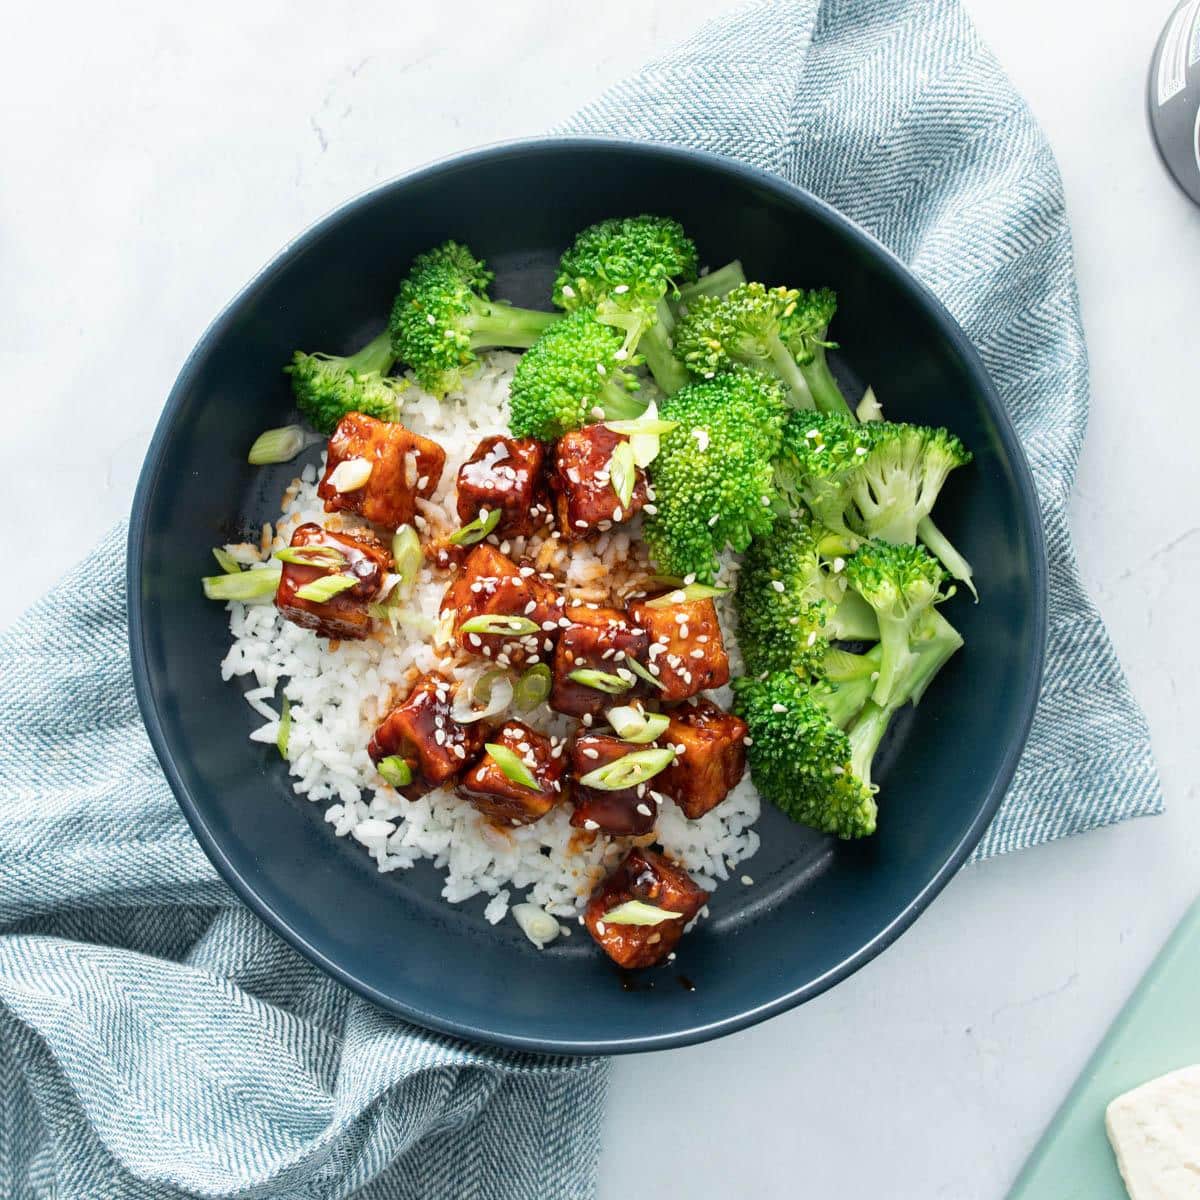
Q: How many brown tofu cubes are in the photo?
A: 12